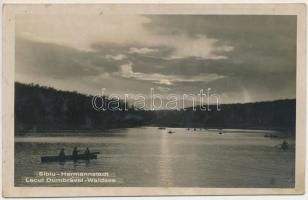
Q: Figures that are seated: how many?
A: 3